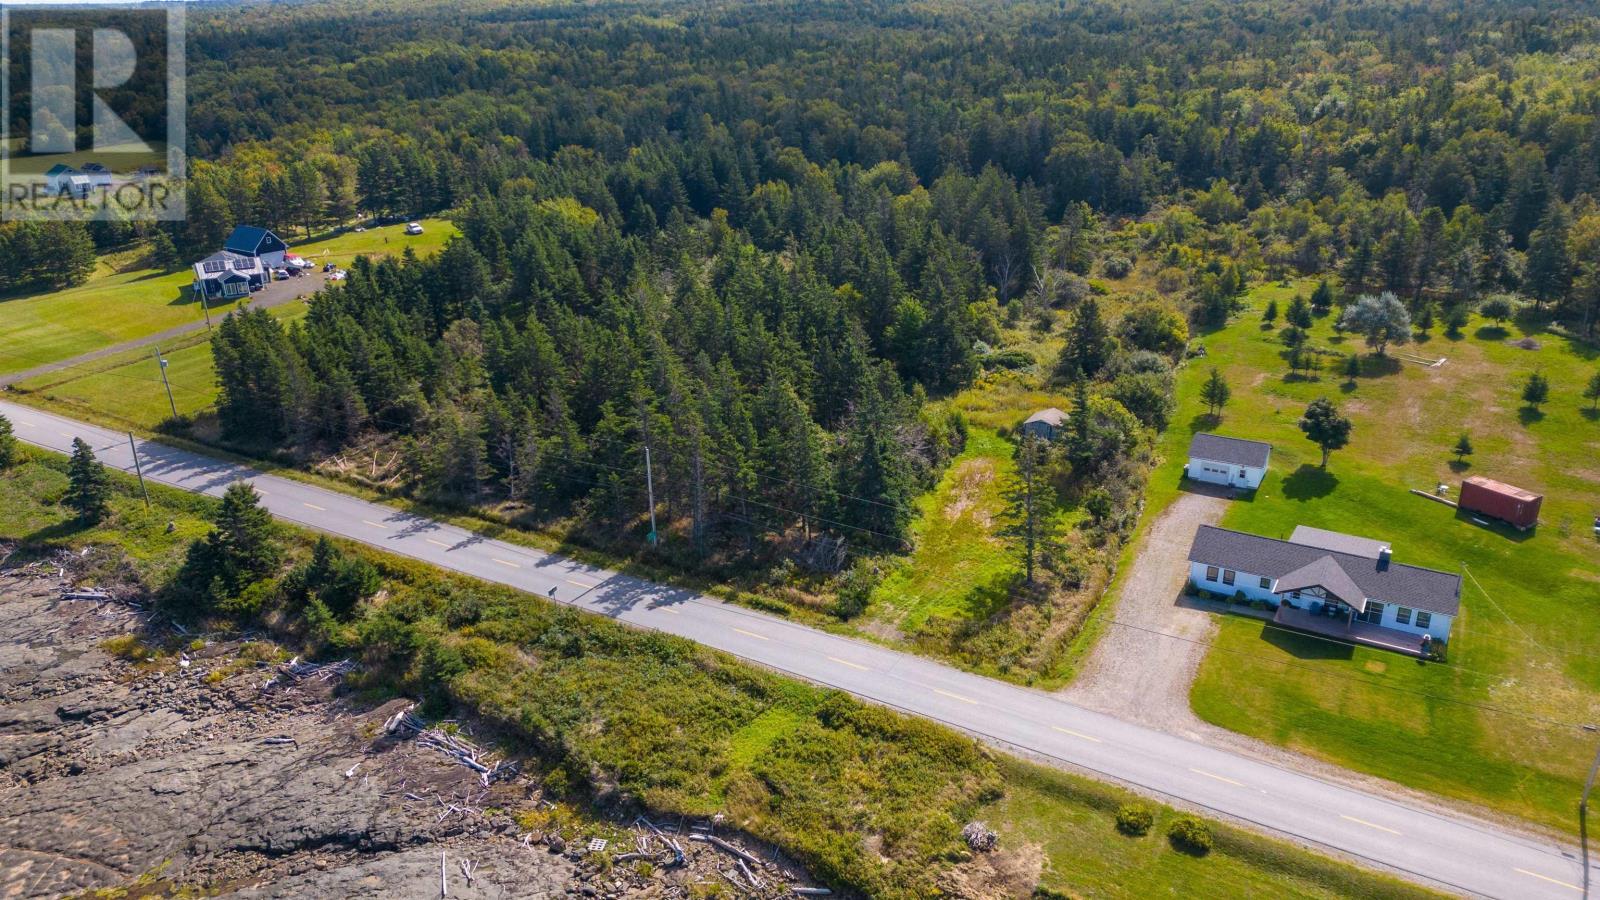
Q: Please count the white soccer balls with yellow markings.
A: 0